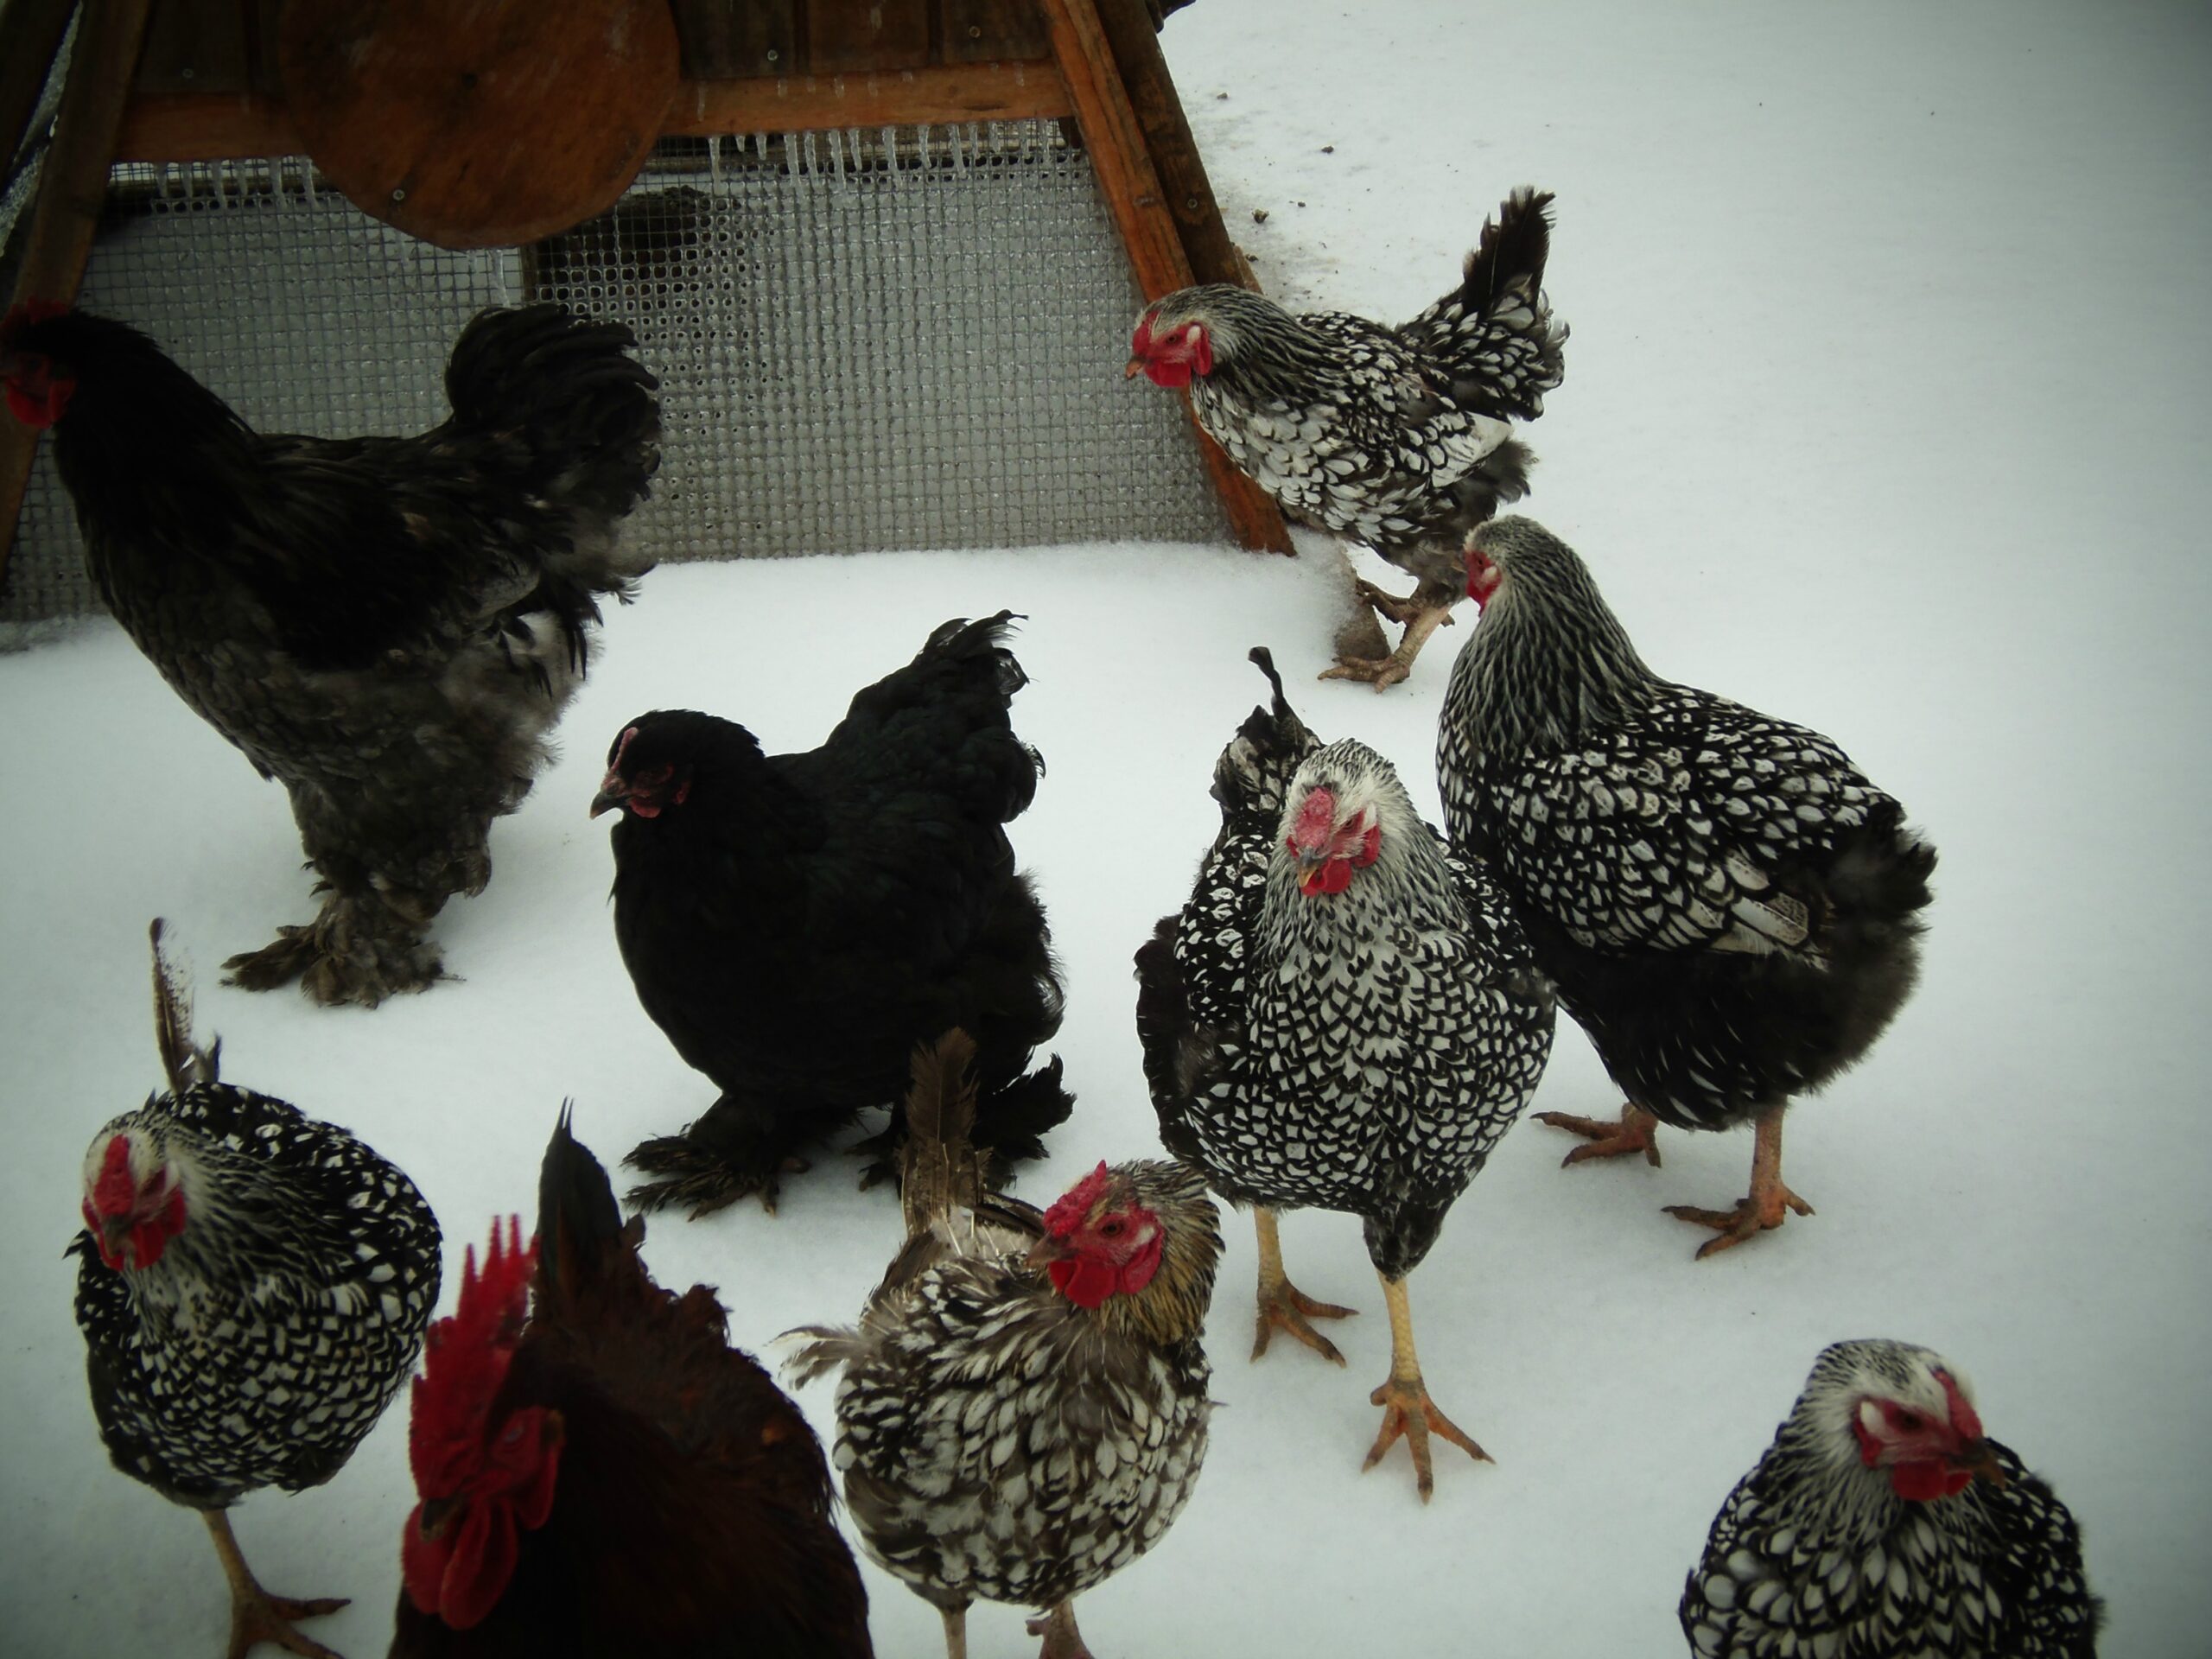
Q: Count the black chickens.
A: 2